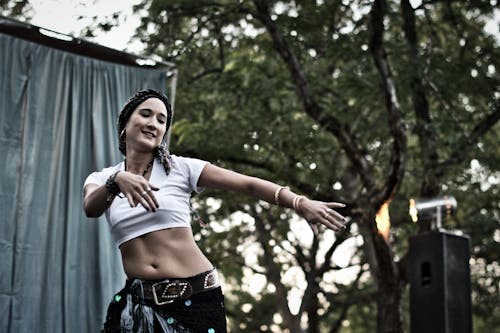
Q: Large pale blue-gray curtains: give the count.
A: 1